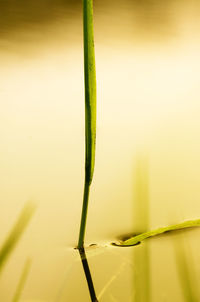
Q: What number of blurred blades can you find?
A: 4